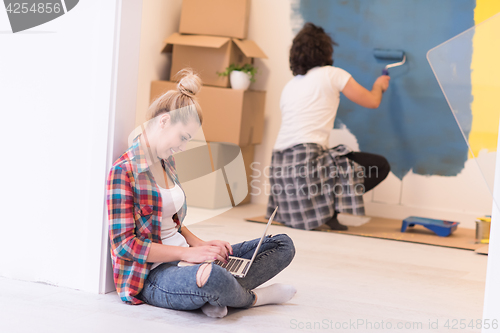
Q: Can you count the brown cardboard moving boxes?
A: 4